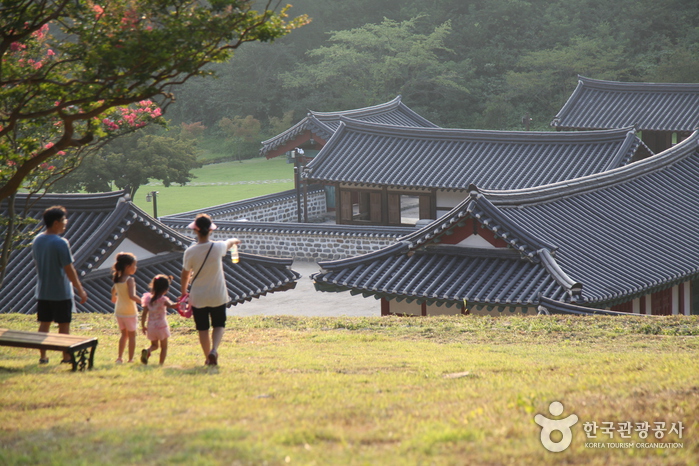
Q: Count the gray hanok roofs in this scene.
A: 5